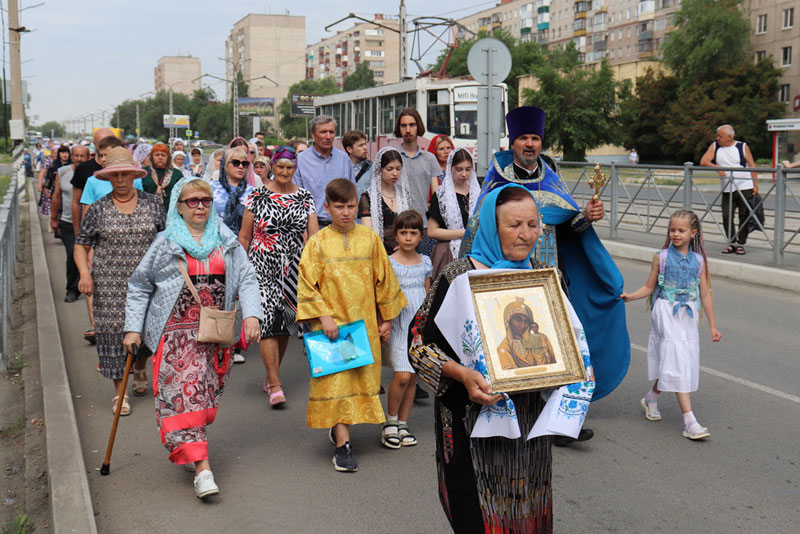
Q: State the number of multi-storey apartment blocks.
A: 5